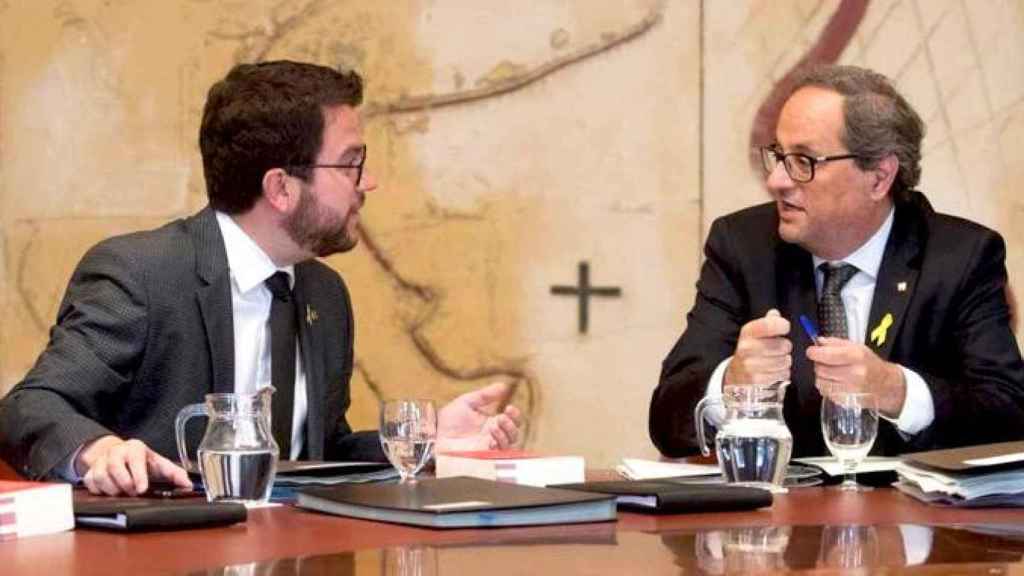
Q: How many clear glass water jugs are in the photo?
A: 2